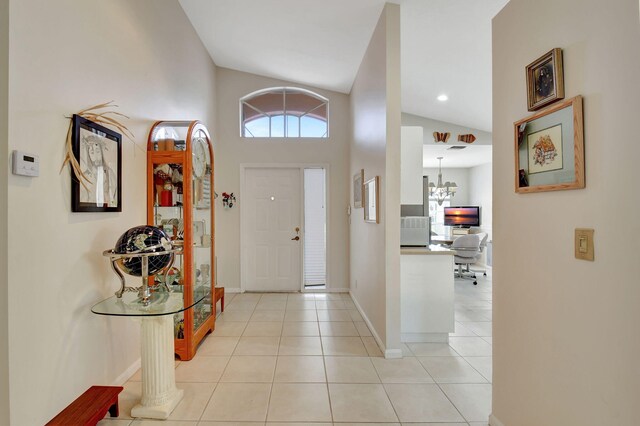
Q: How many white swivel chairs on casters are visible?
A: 2